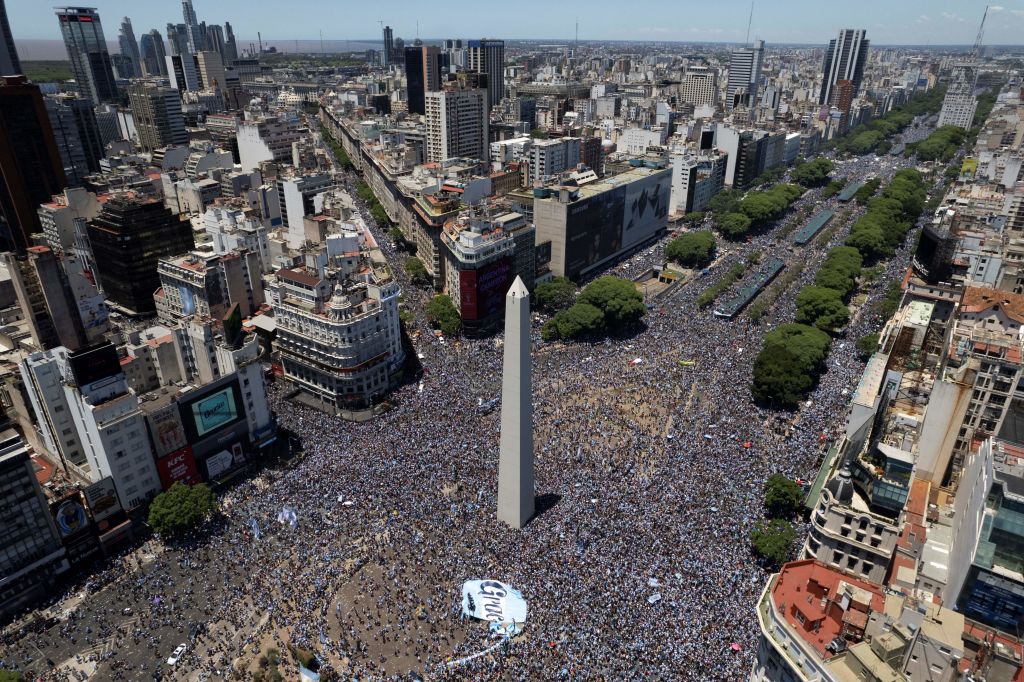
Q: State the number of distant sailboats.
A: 0